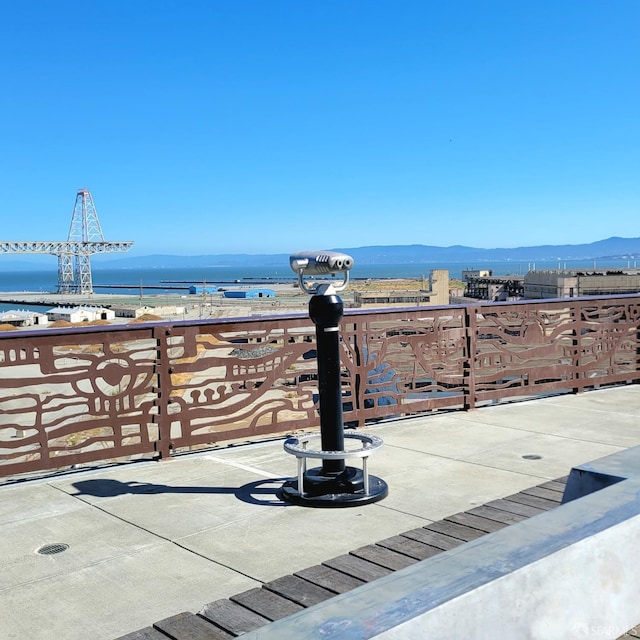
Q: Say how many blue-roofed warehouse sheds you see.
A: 2